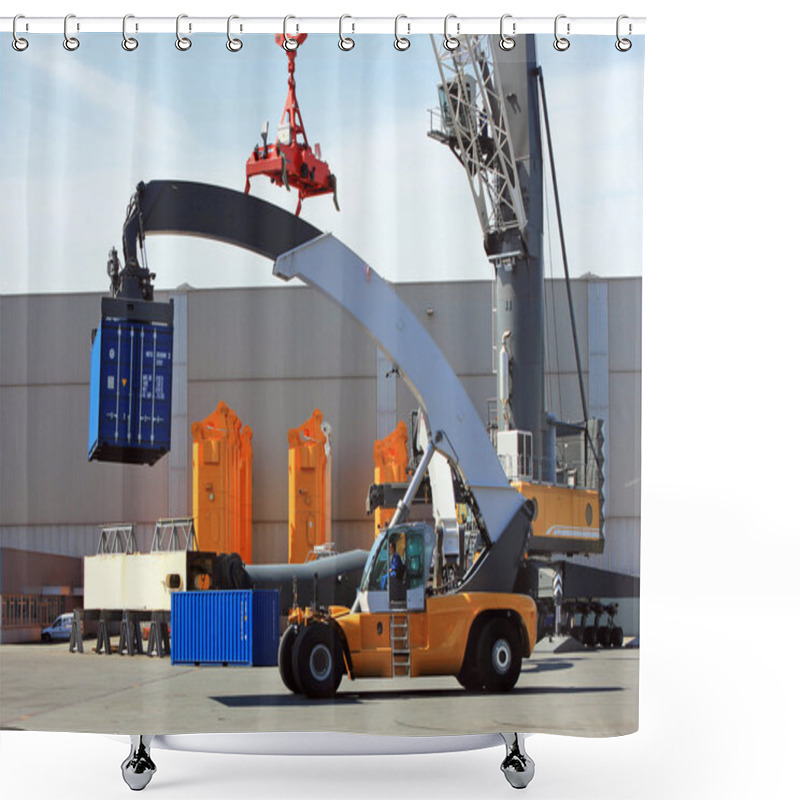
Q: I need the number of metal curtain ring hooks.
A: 12